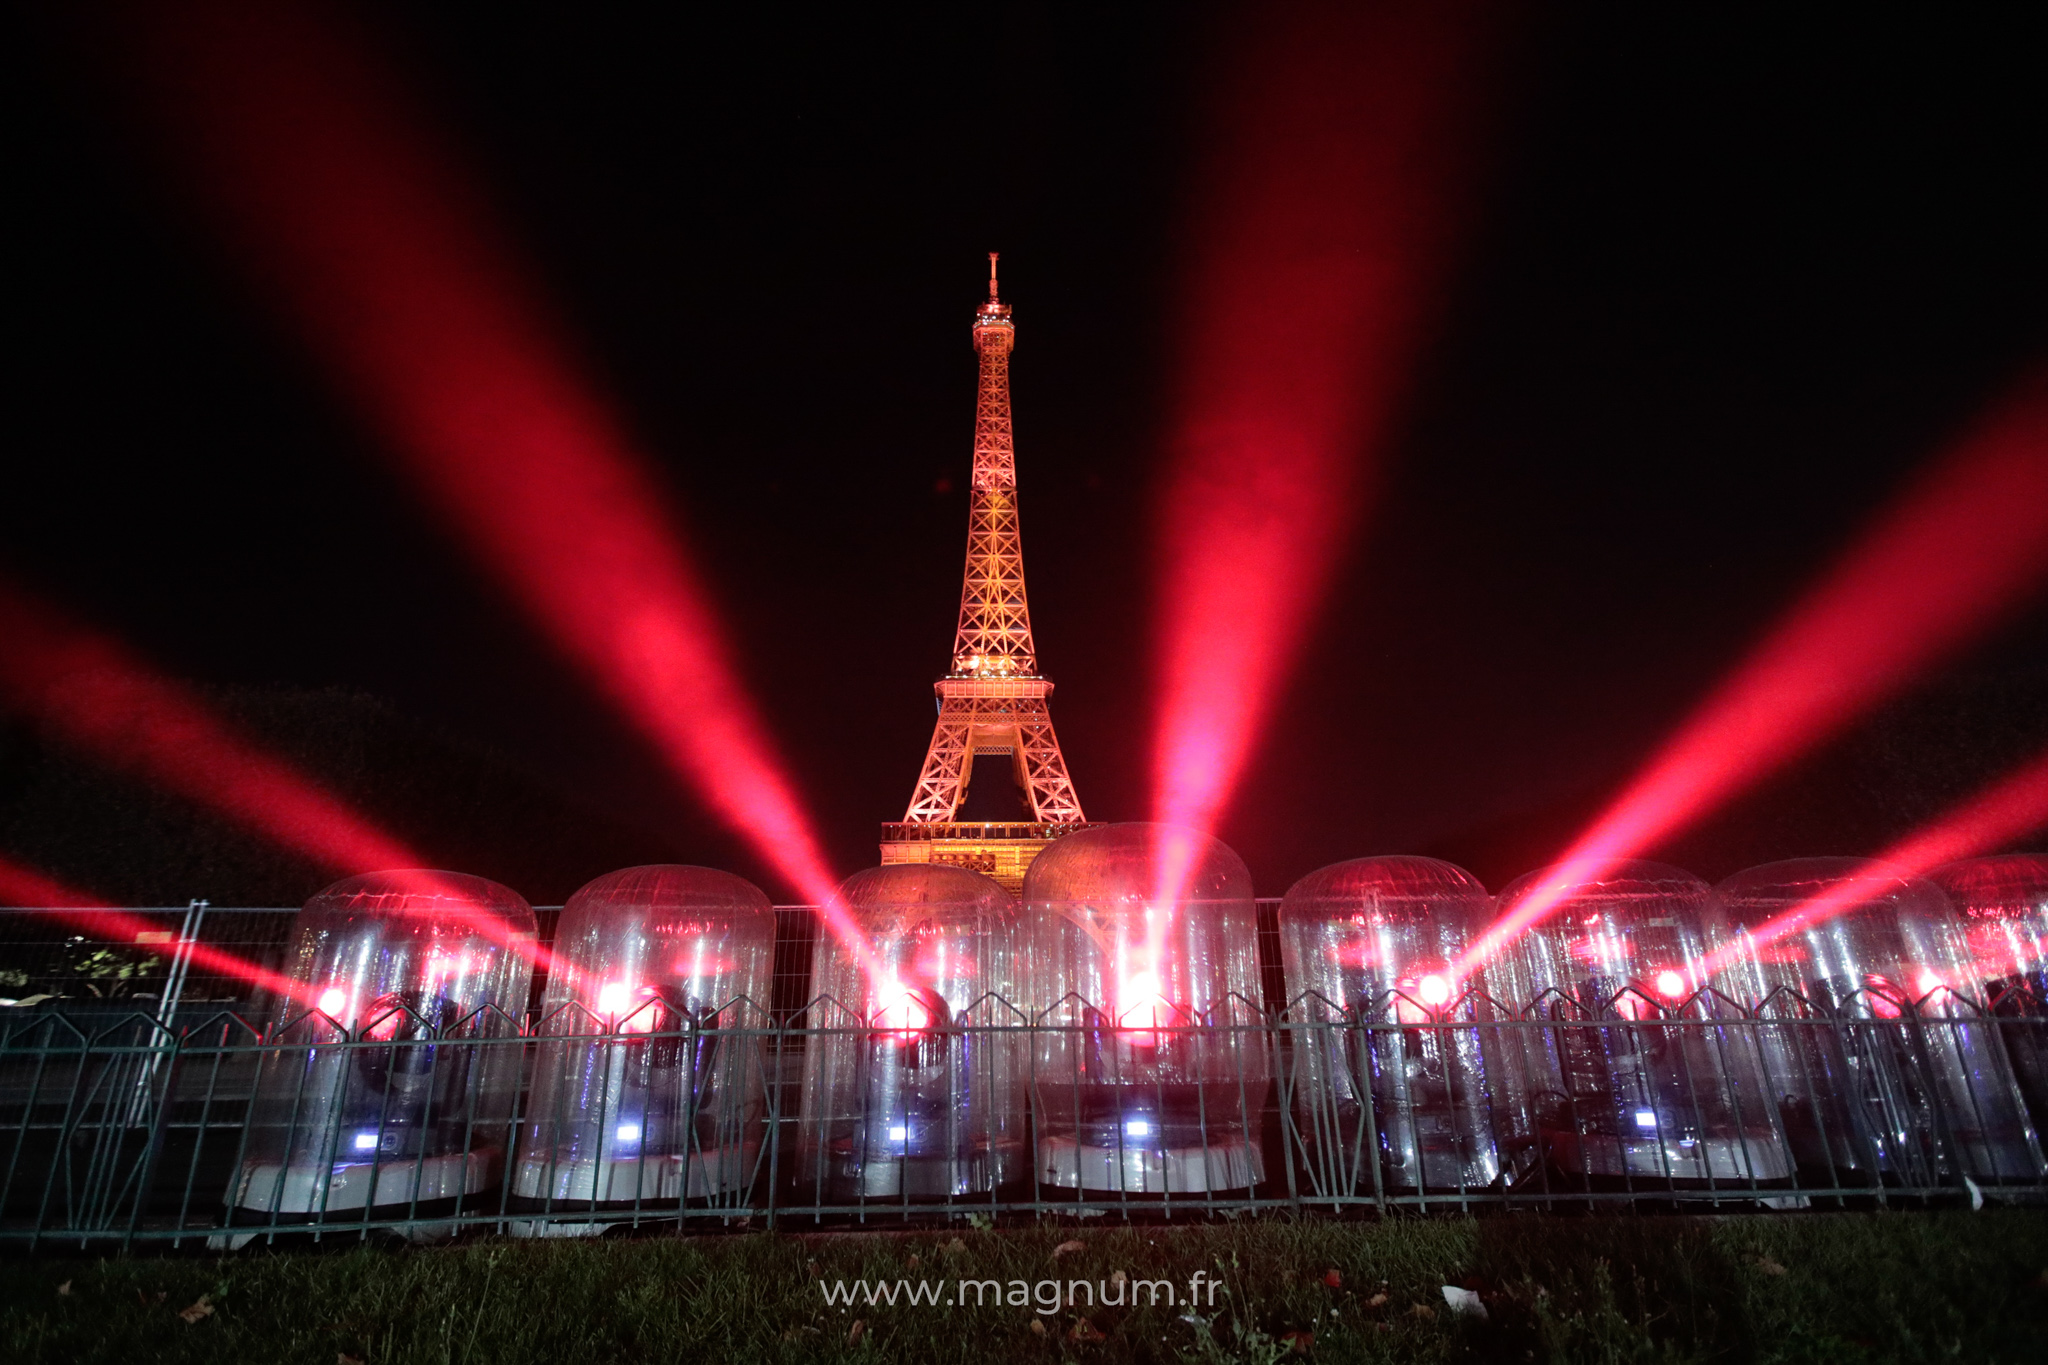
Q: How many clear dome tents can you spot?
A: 8